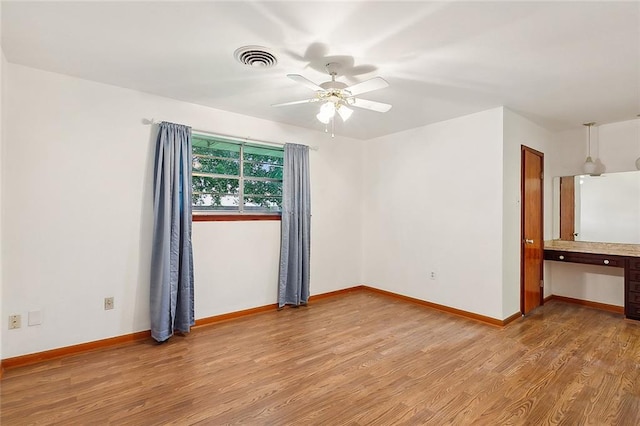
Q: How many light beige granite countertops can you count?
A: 1